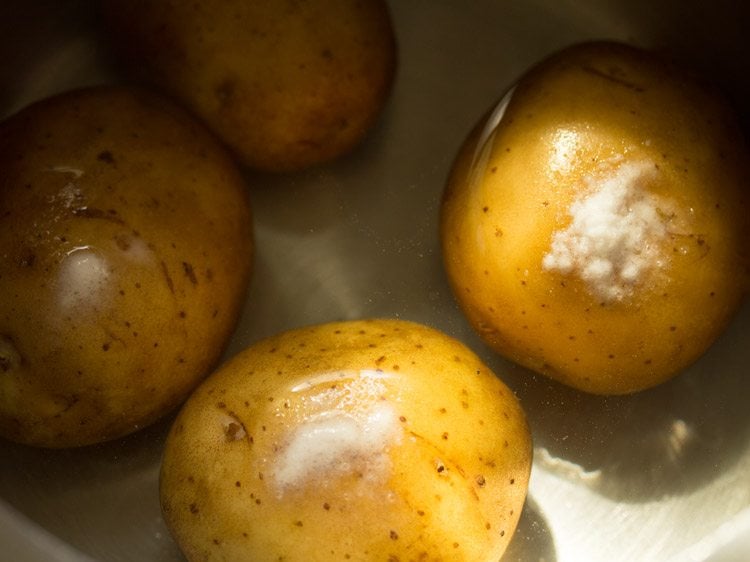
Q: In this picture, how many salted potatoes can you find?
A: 3